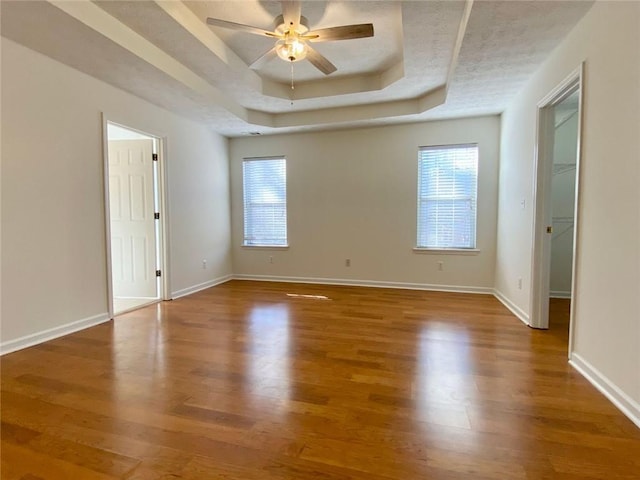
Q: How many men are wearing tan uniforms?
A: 0